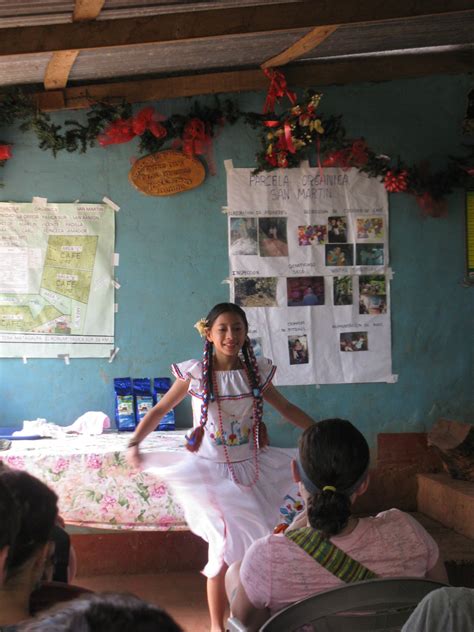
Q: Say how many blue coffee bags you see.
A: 3